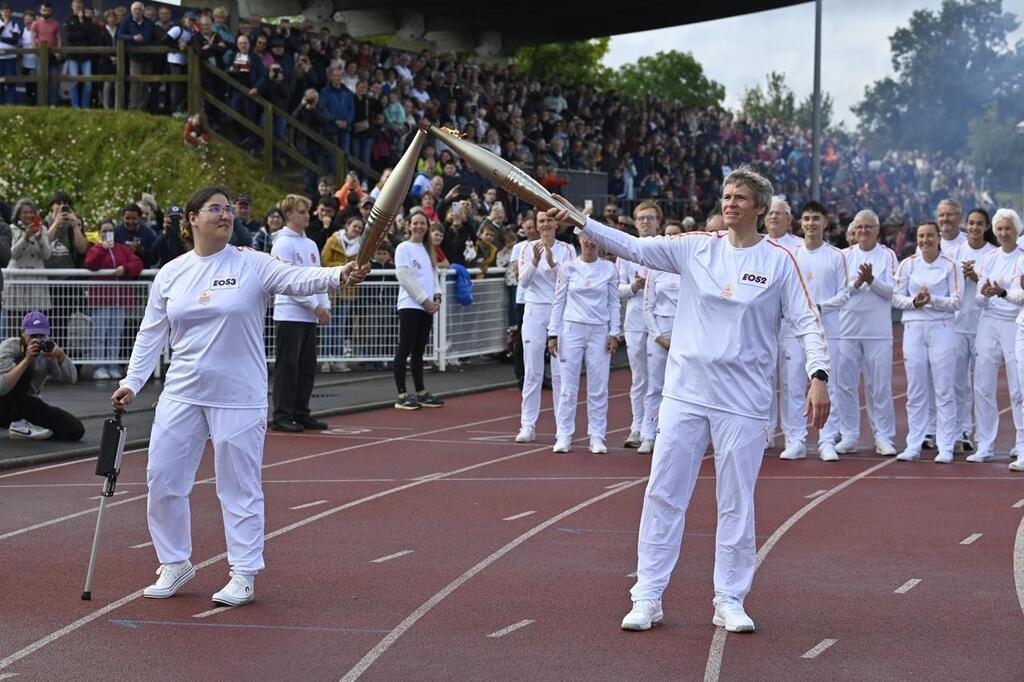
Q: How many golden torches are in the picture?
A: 2